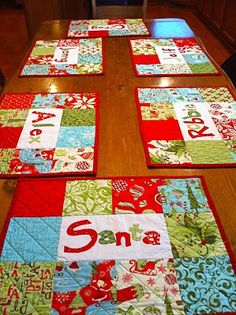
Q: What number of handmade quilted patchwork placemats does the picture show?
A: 6